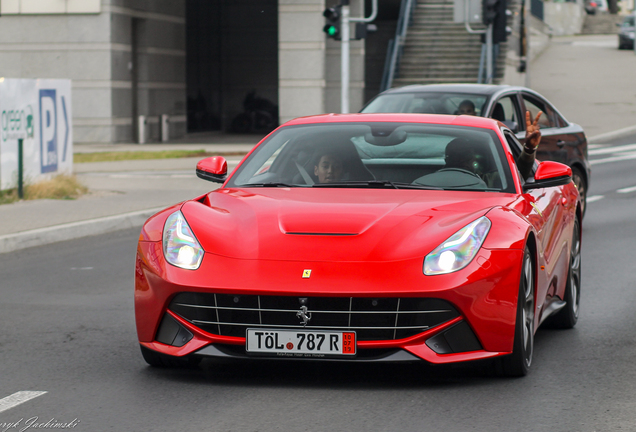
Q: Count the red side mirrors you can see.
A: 2